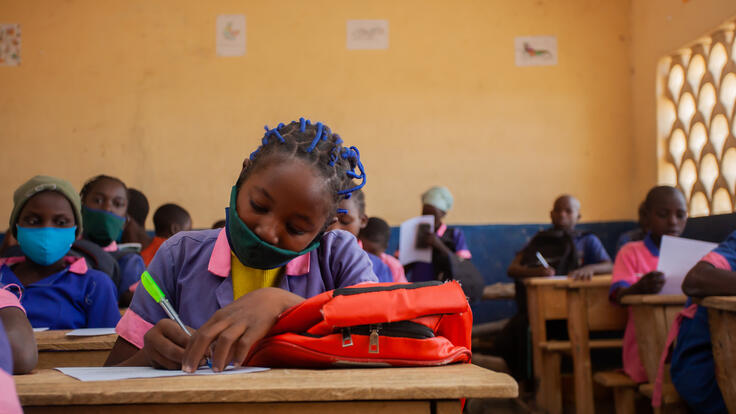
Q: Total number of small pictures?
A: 4